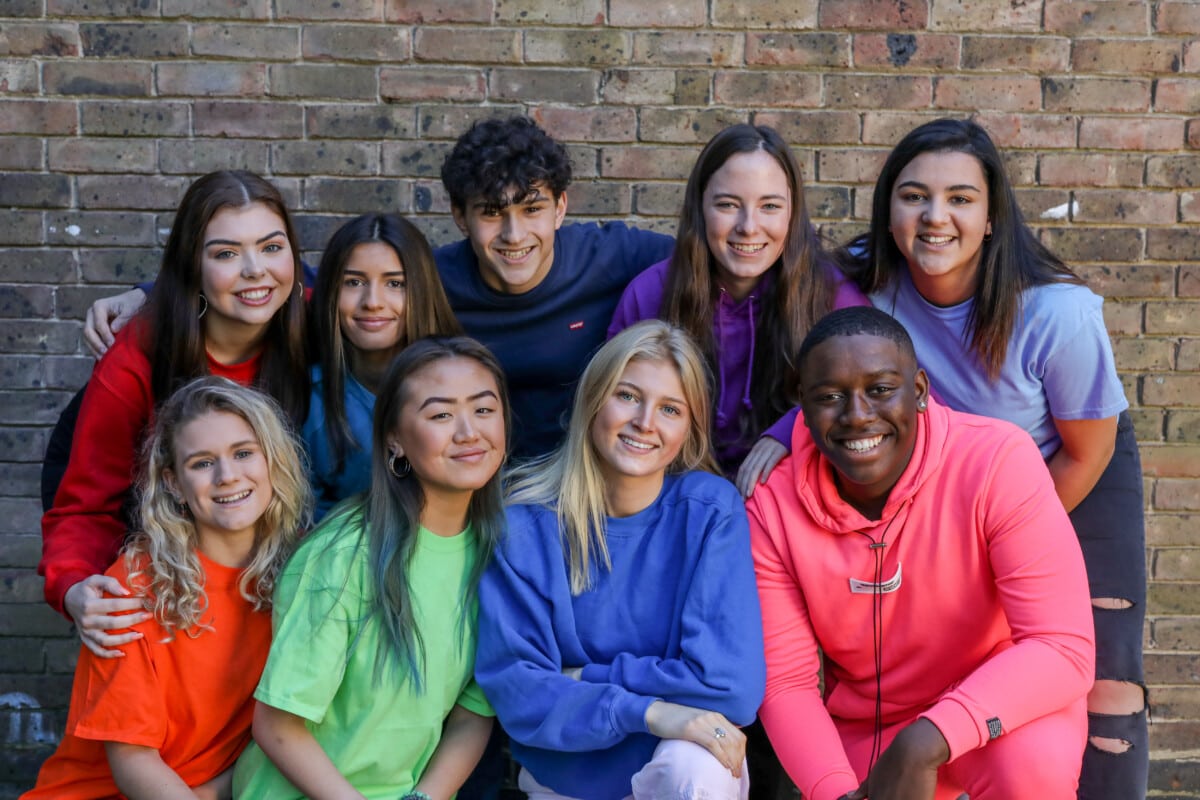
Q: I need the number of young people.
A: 9